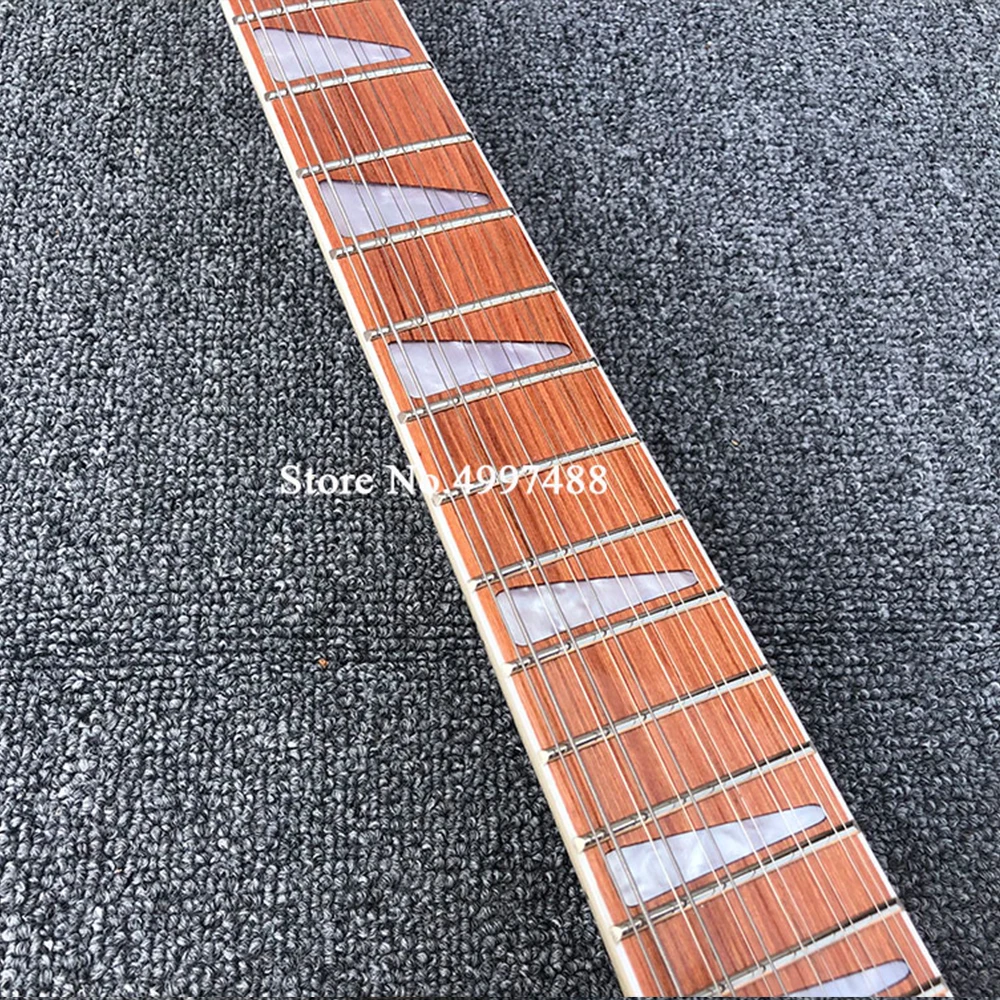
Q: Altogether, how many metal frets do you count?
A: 14